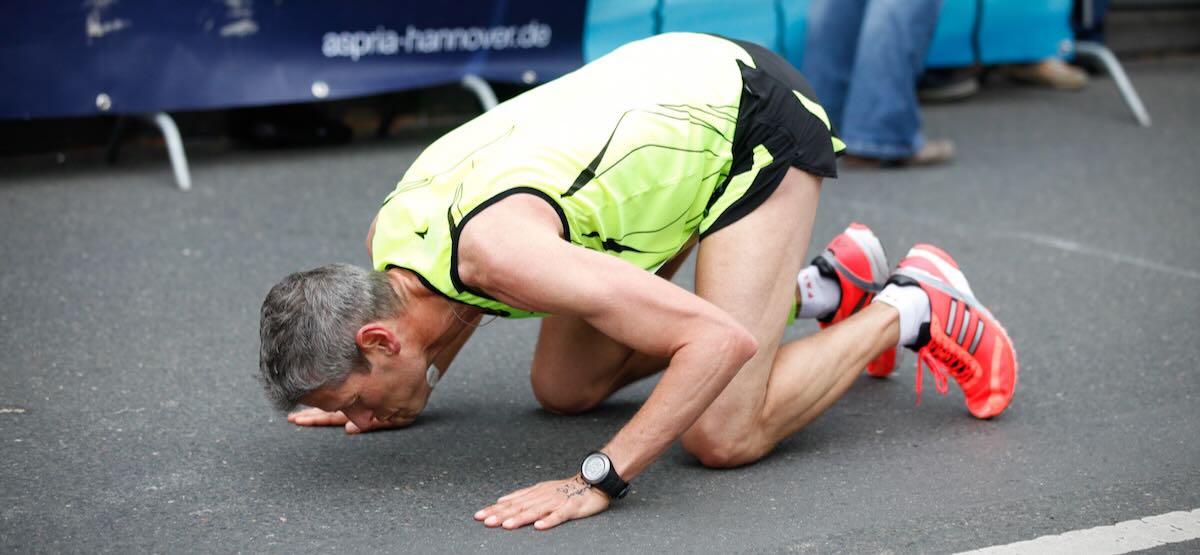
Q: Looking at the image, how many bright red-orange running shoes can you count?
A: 2